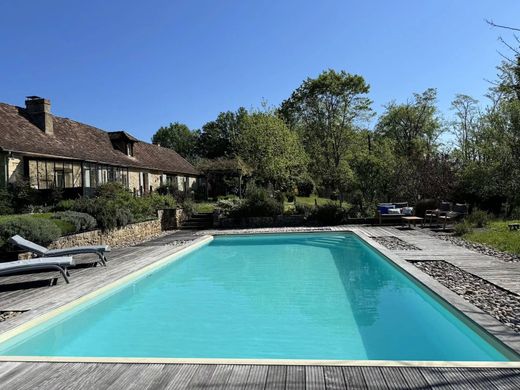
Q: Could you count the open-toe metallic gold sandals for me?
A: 0